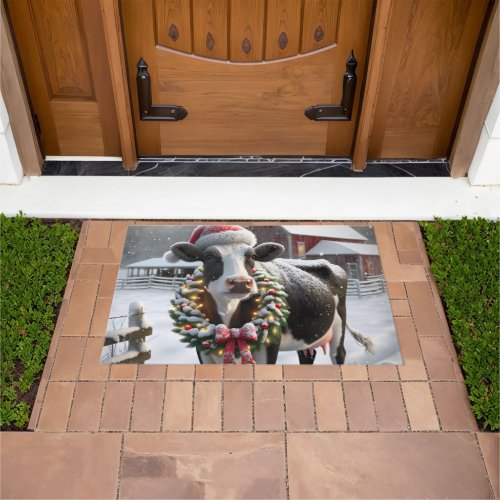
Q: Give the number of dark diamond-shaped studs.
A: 5